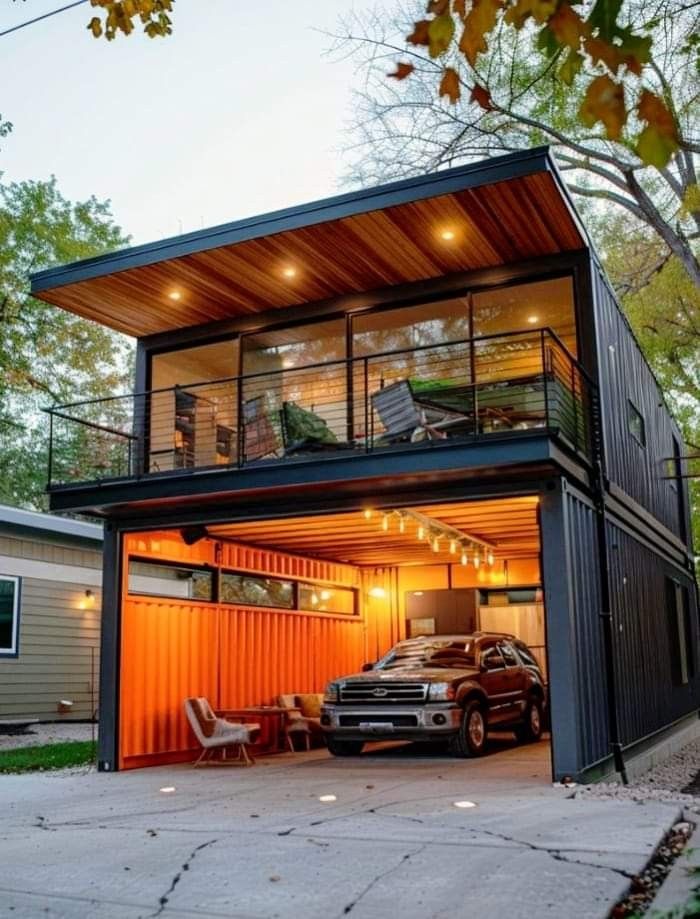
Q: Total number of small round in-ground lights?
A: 3